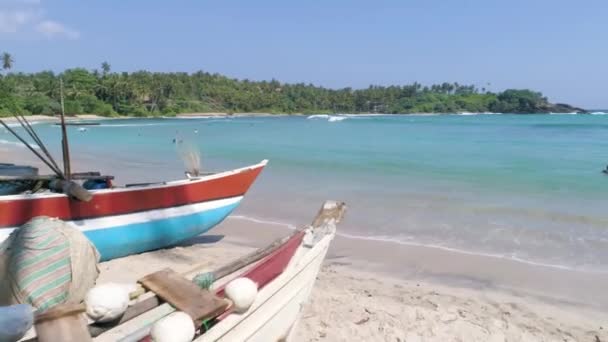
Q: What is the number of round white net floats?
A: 3